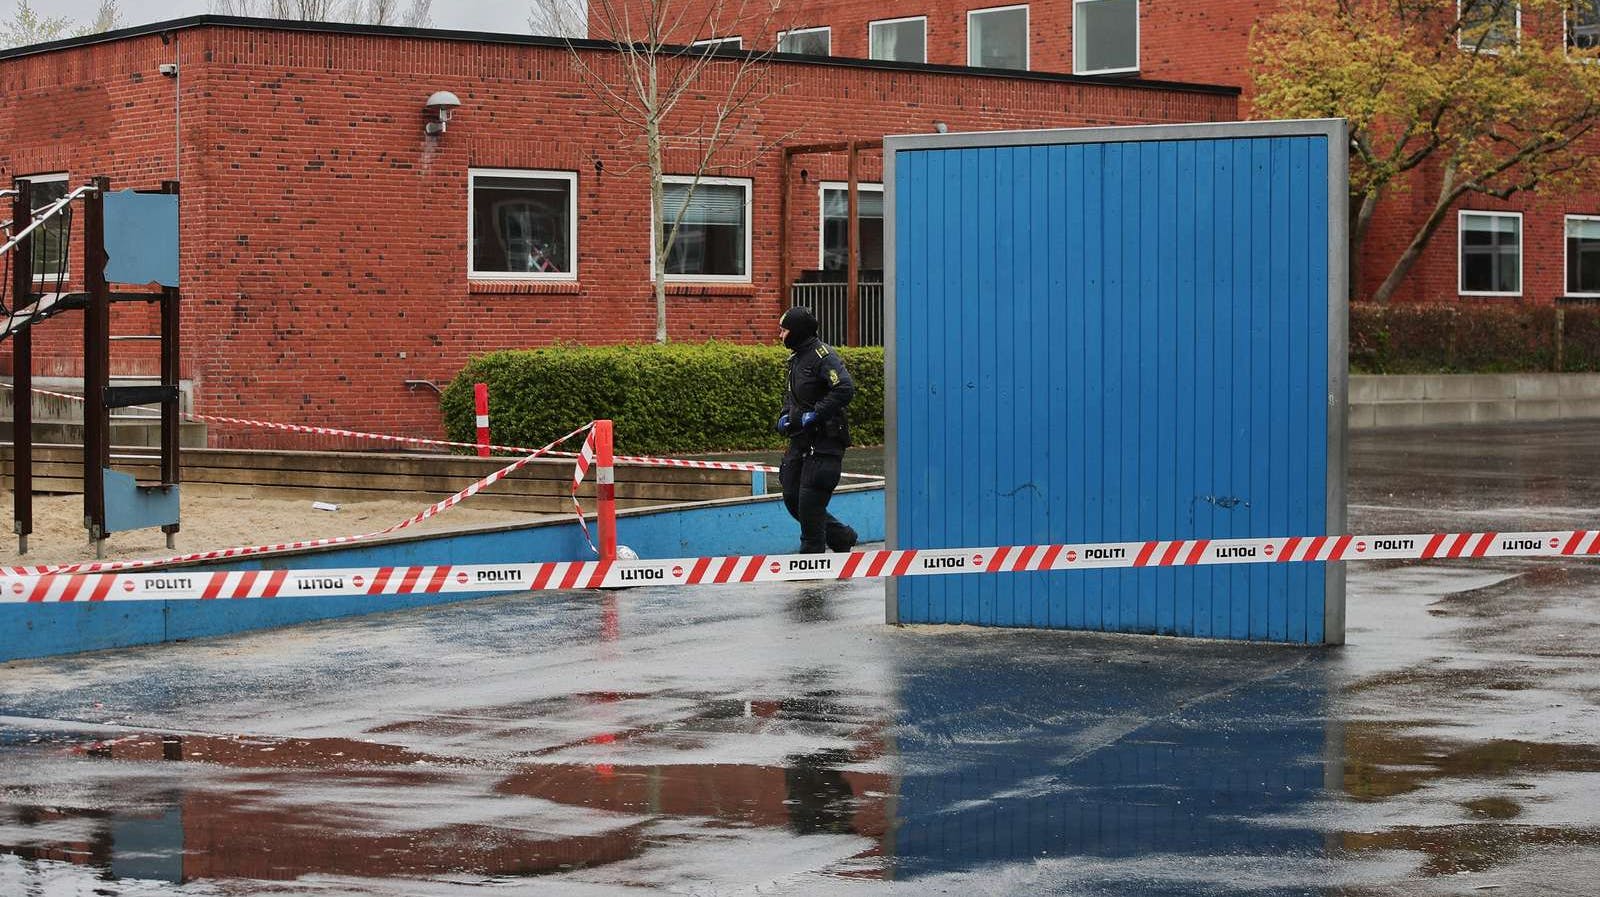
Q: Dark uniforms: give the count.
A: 1